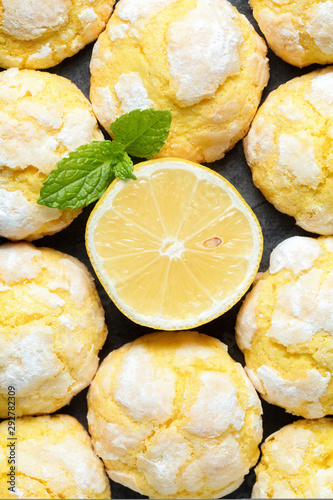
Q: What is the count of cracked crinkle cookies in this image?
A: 10